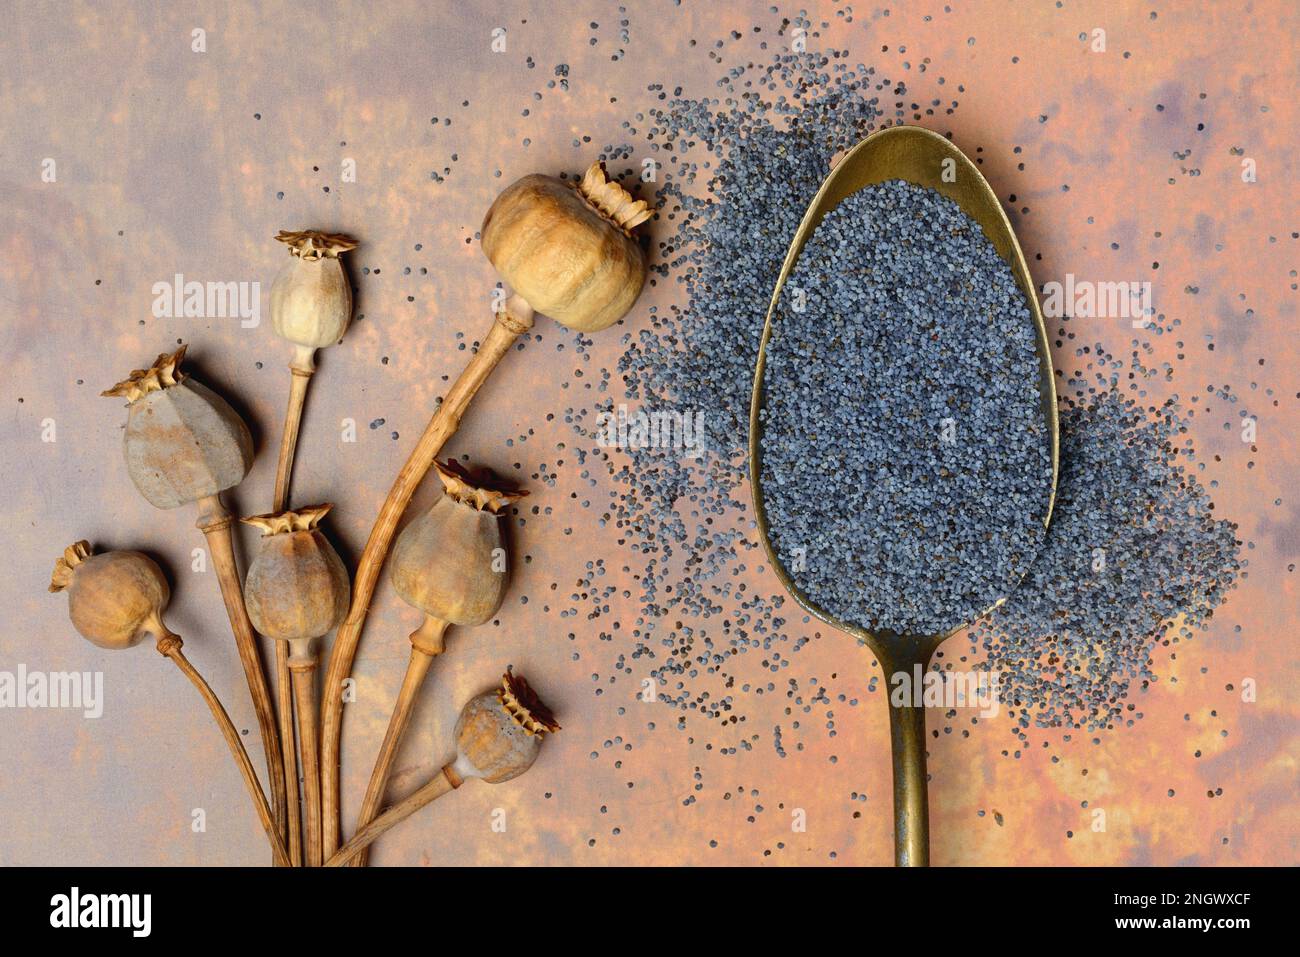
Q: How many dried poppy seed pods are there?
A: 7